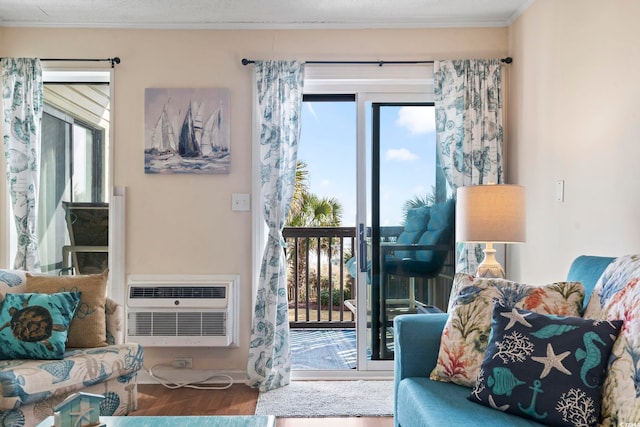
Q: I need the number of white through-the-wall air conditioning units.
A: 1